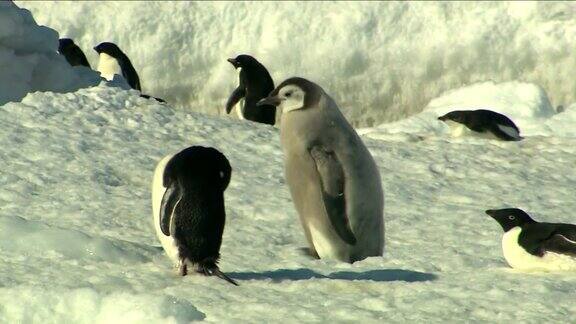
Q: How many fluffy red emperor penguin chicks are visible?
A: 0